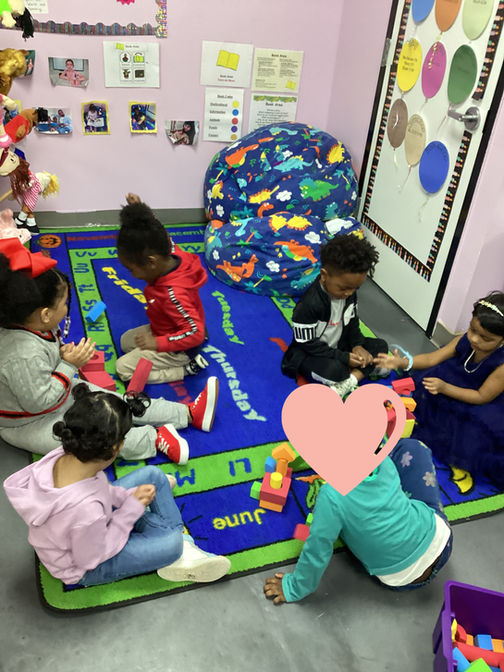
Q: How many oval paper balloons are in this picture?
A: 9